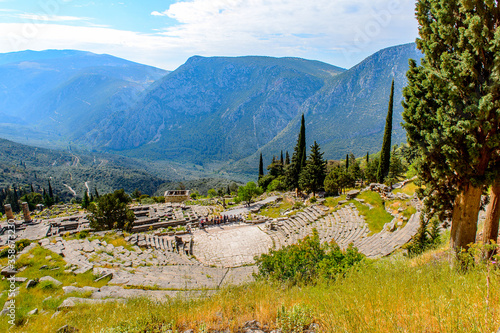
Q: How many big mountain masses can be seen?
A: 3